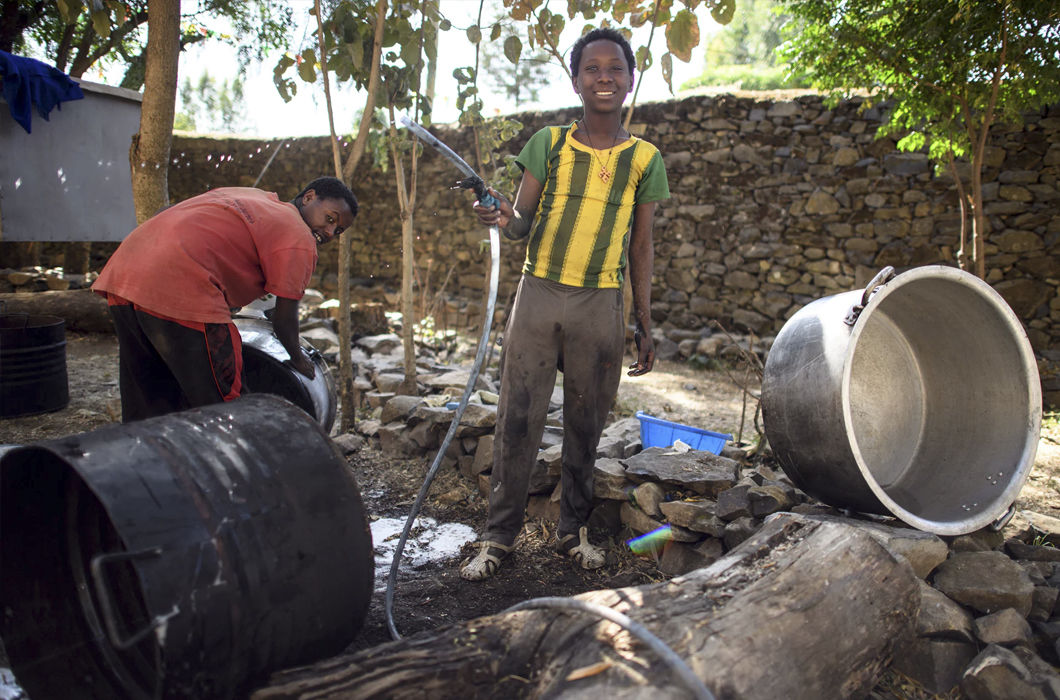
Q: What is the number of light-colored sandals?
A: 2